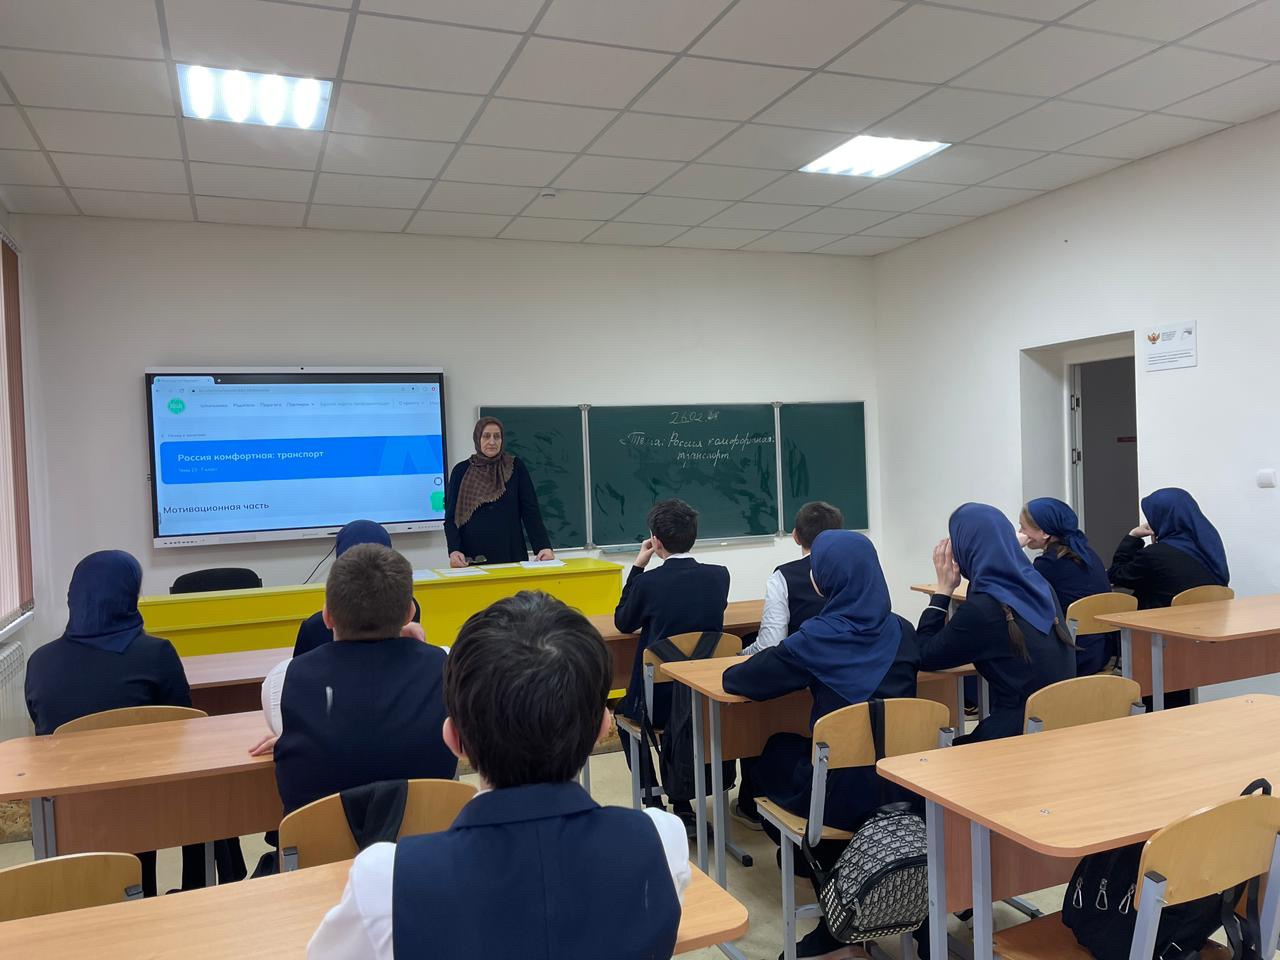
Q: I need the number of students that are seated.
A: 10